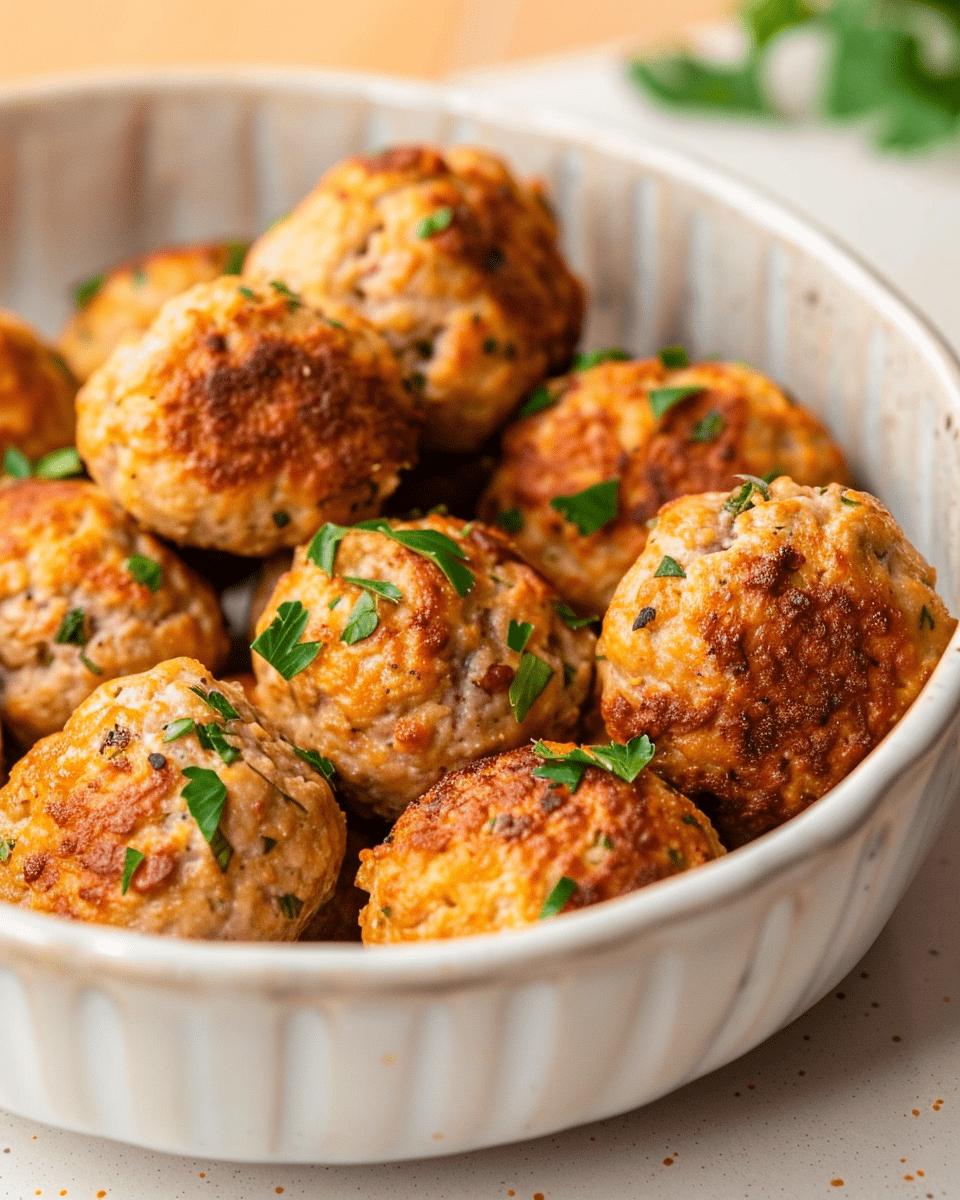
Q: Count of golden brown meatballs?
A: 10